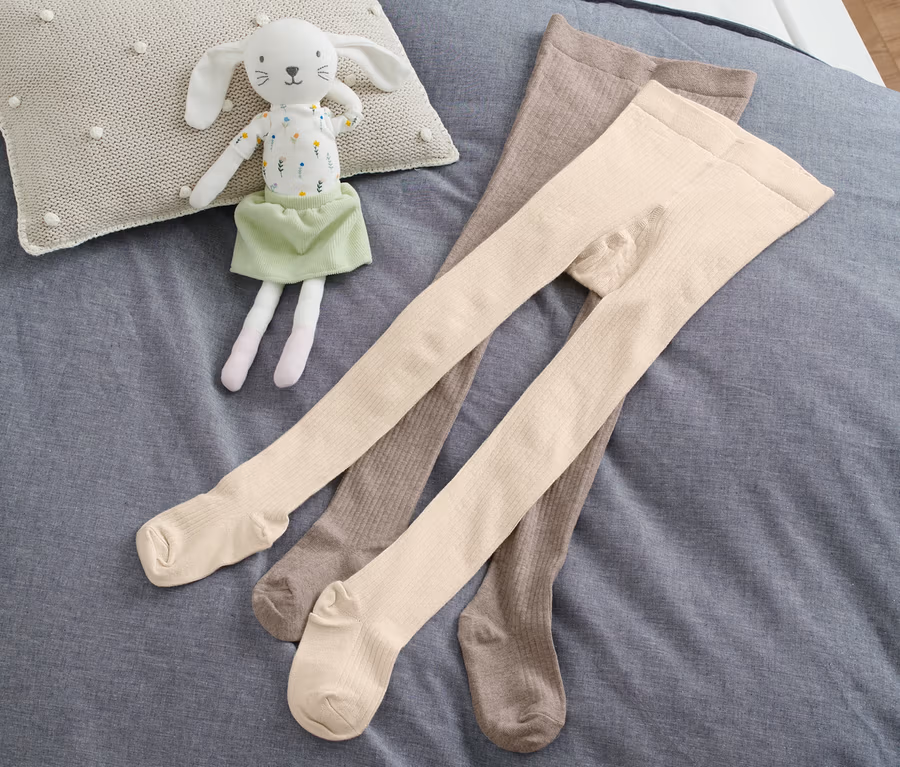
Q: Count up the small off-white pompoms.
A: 11